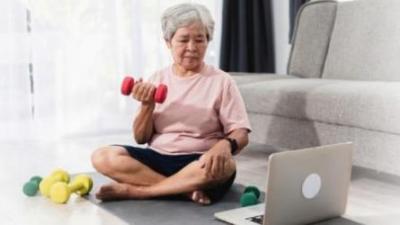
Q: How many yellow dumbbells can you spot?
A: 2